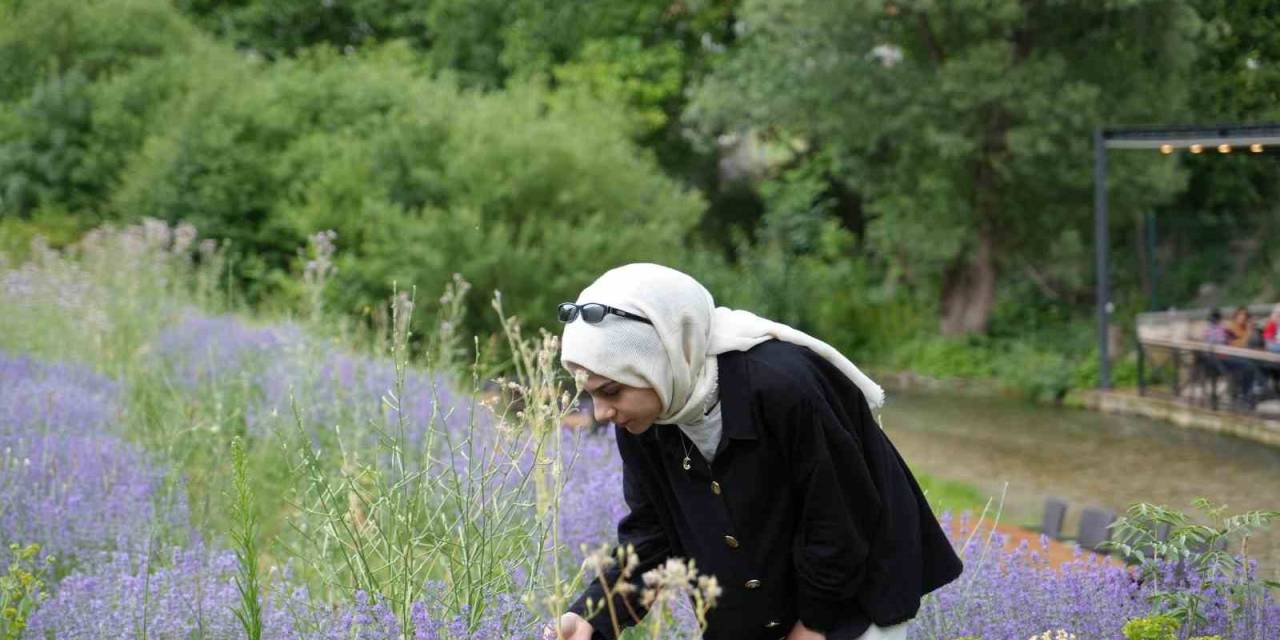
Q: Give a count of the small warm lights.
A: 4